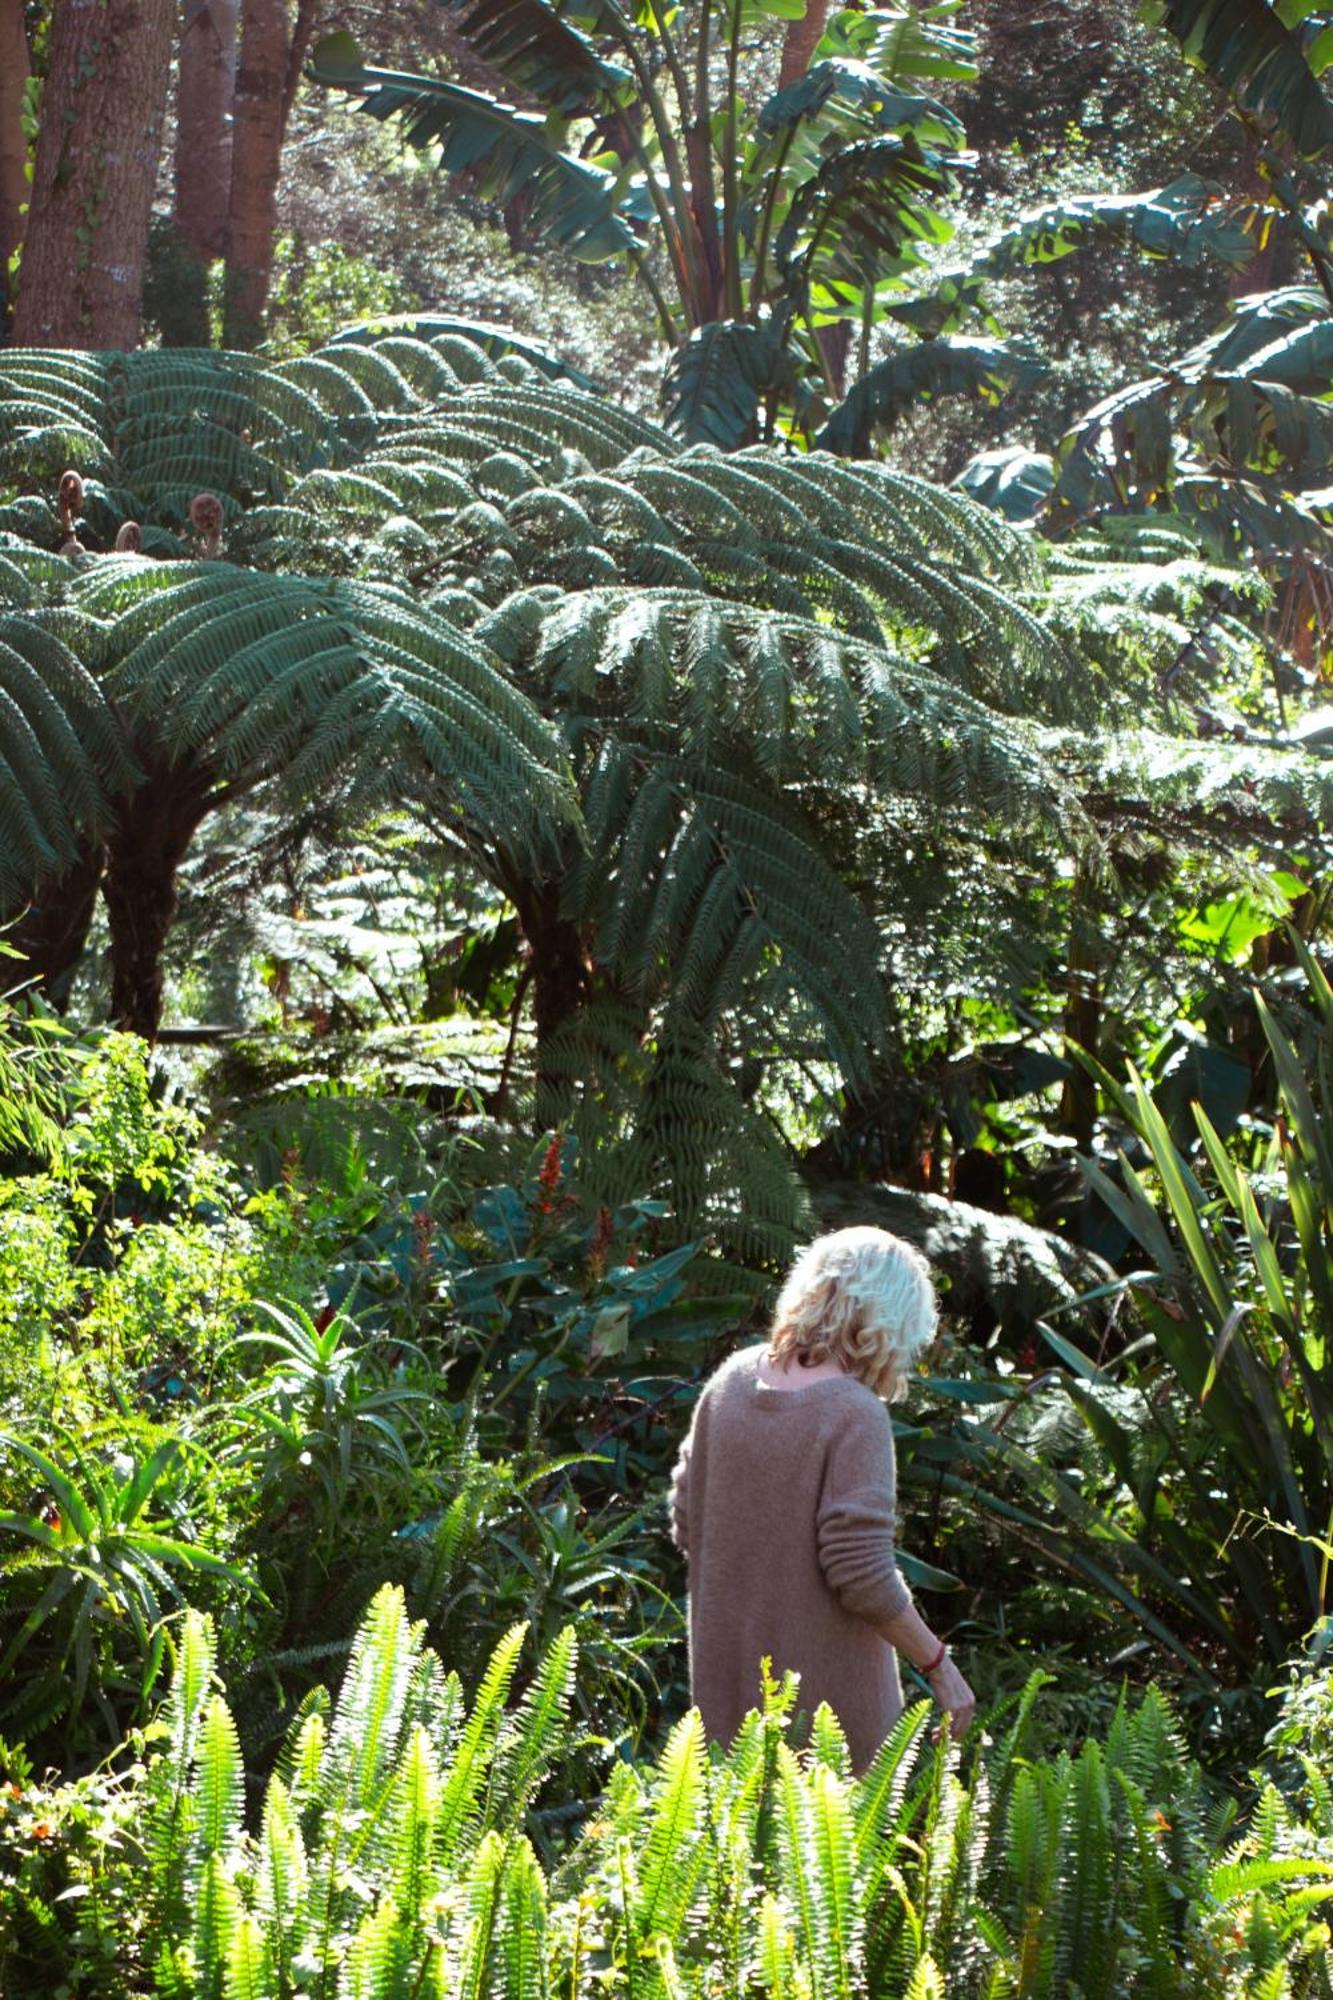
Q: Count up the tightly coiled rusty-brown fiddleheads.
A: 3